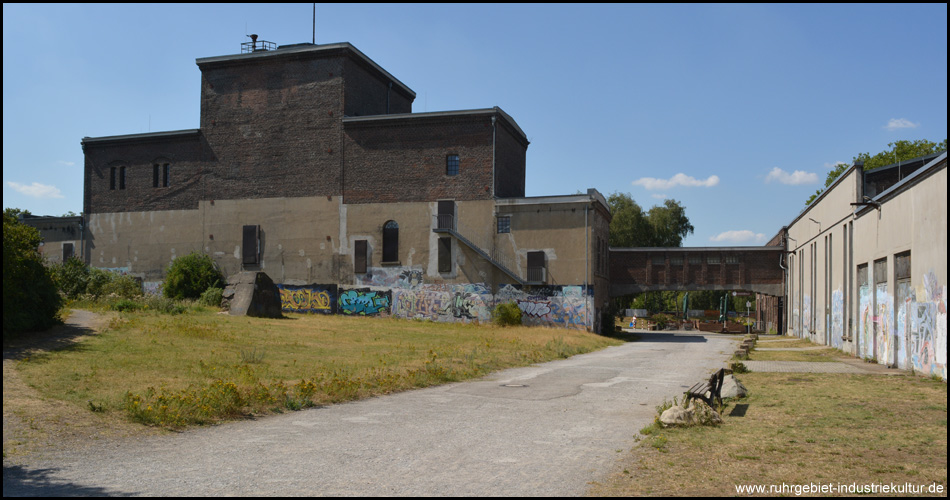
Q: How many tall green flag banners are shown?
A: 3